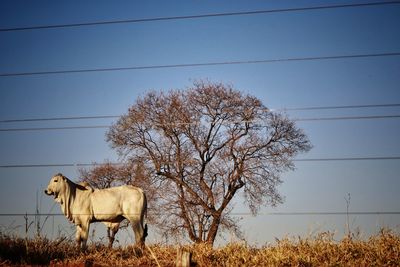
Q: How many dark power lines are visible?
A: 6